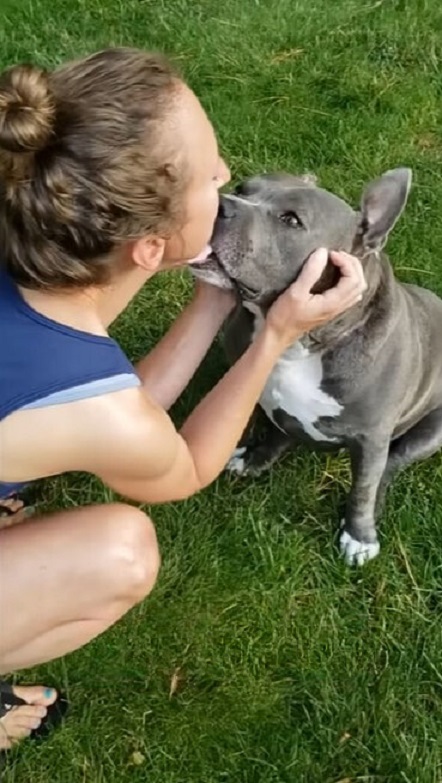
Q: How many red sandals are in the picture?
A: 0